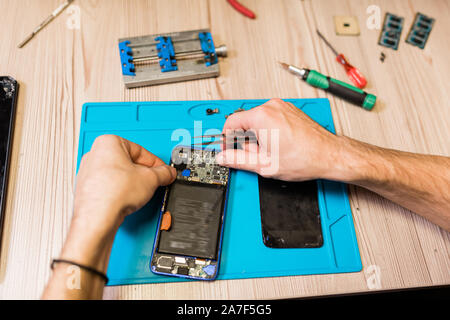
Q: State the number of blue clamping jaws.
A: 3